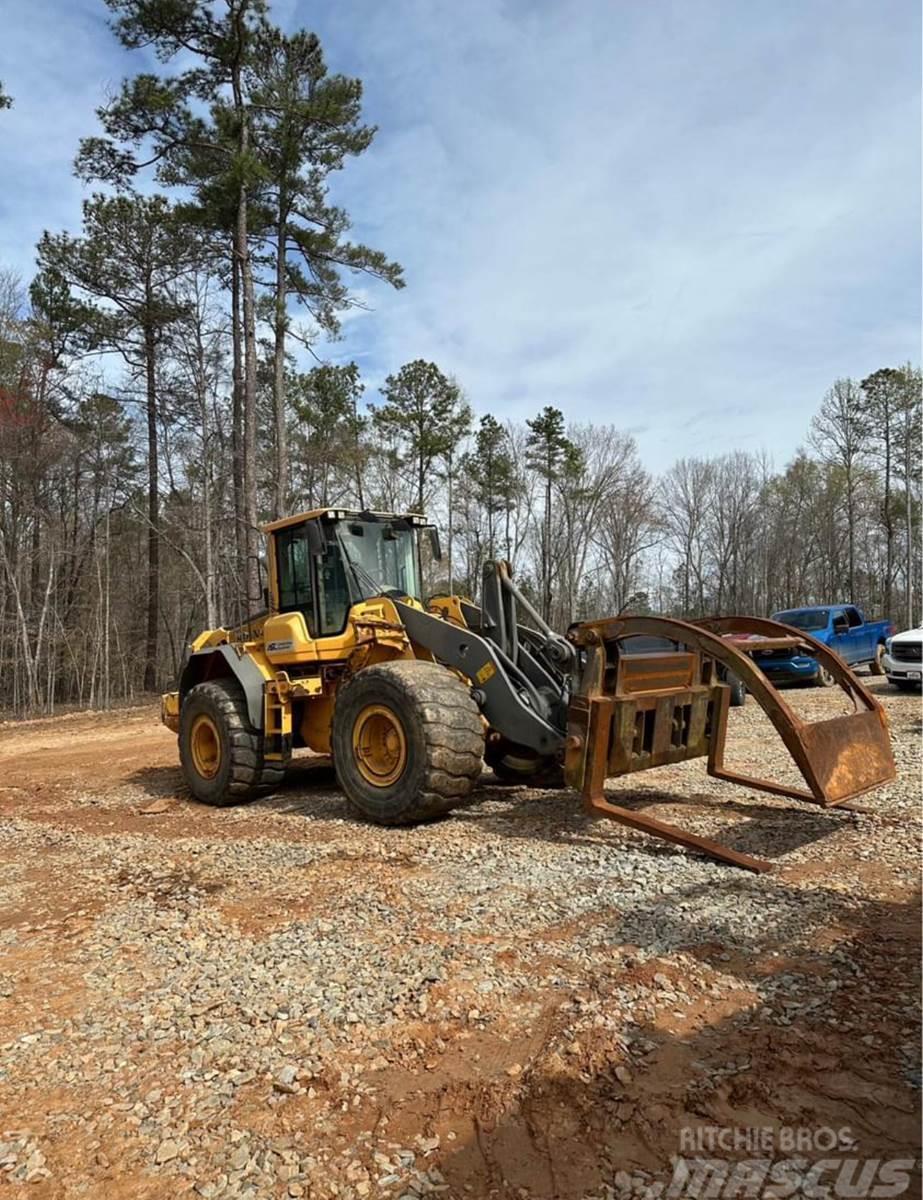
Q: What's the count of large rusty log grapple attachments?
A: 1